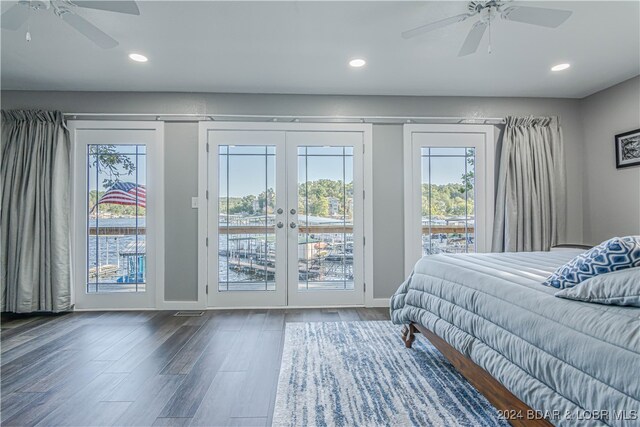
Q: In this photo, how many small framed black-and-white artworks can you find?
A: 1